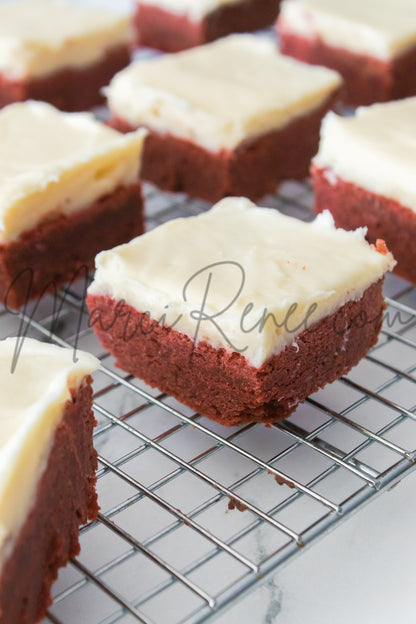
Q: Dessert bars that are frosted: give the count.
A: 8